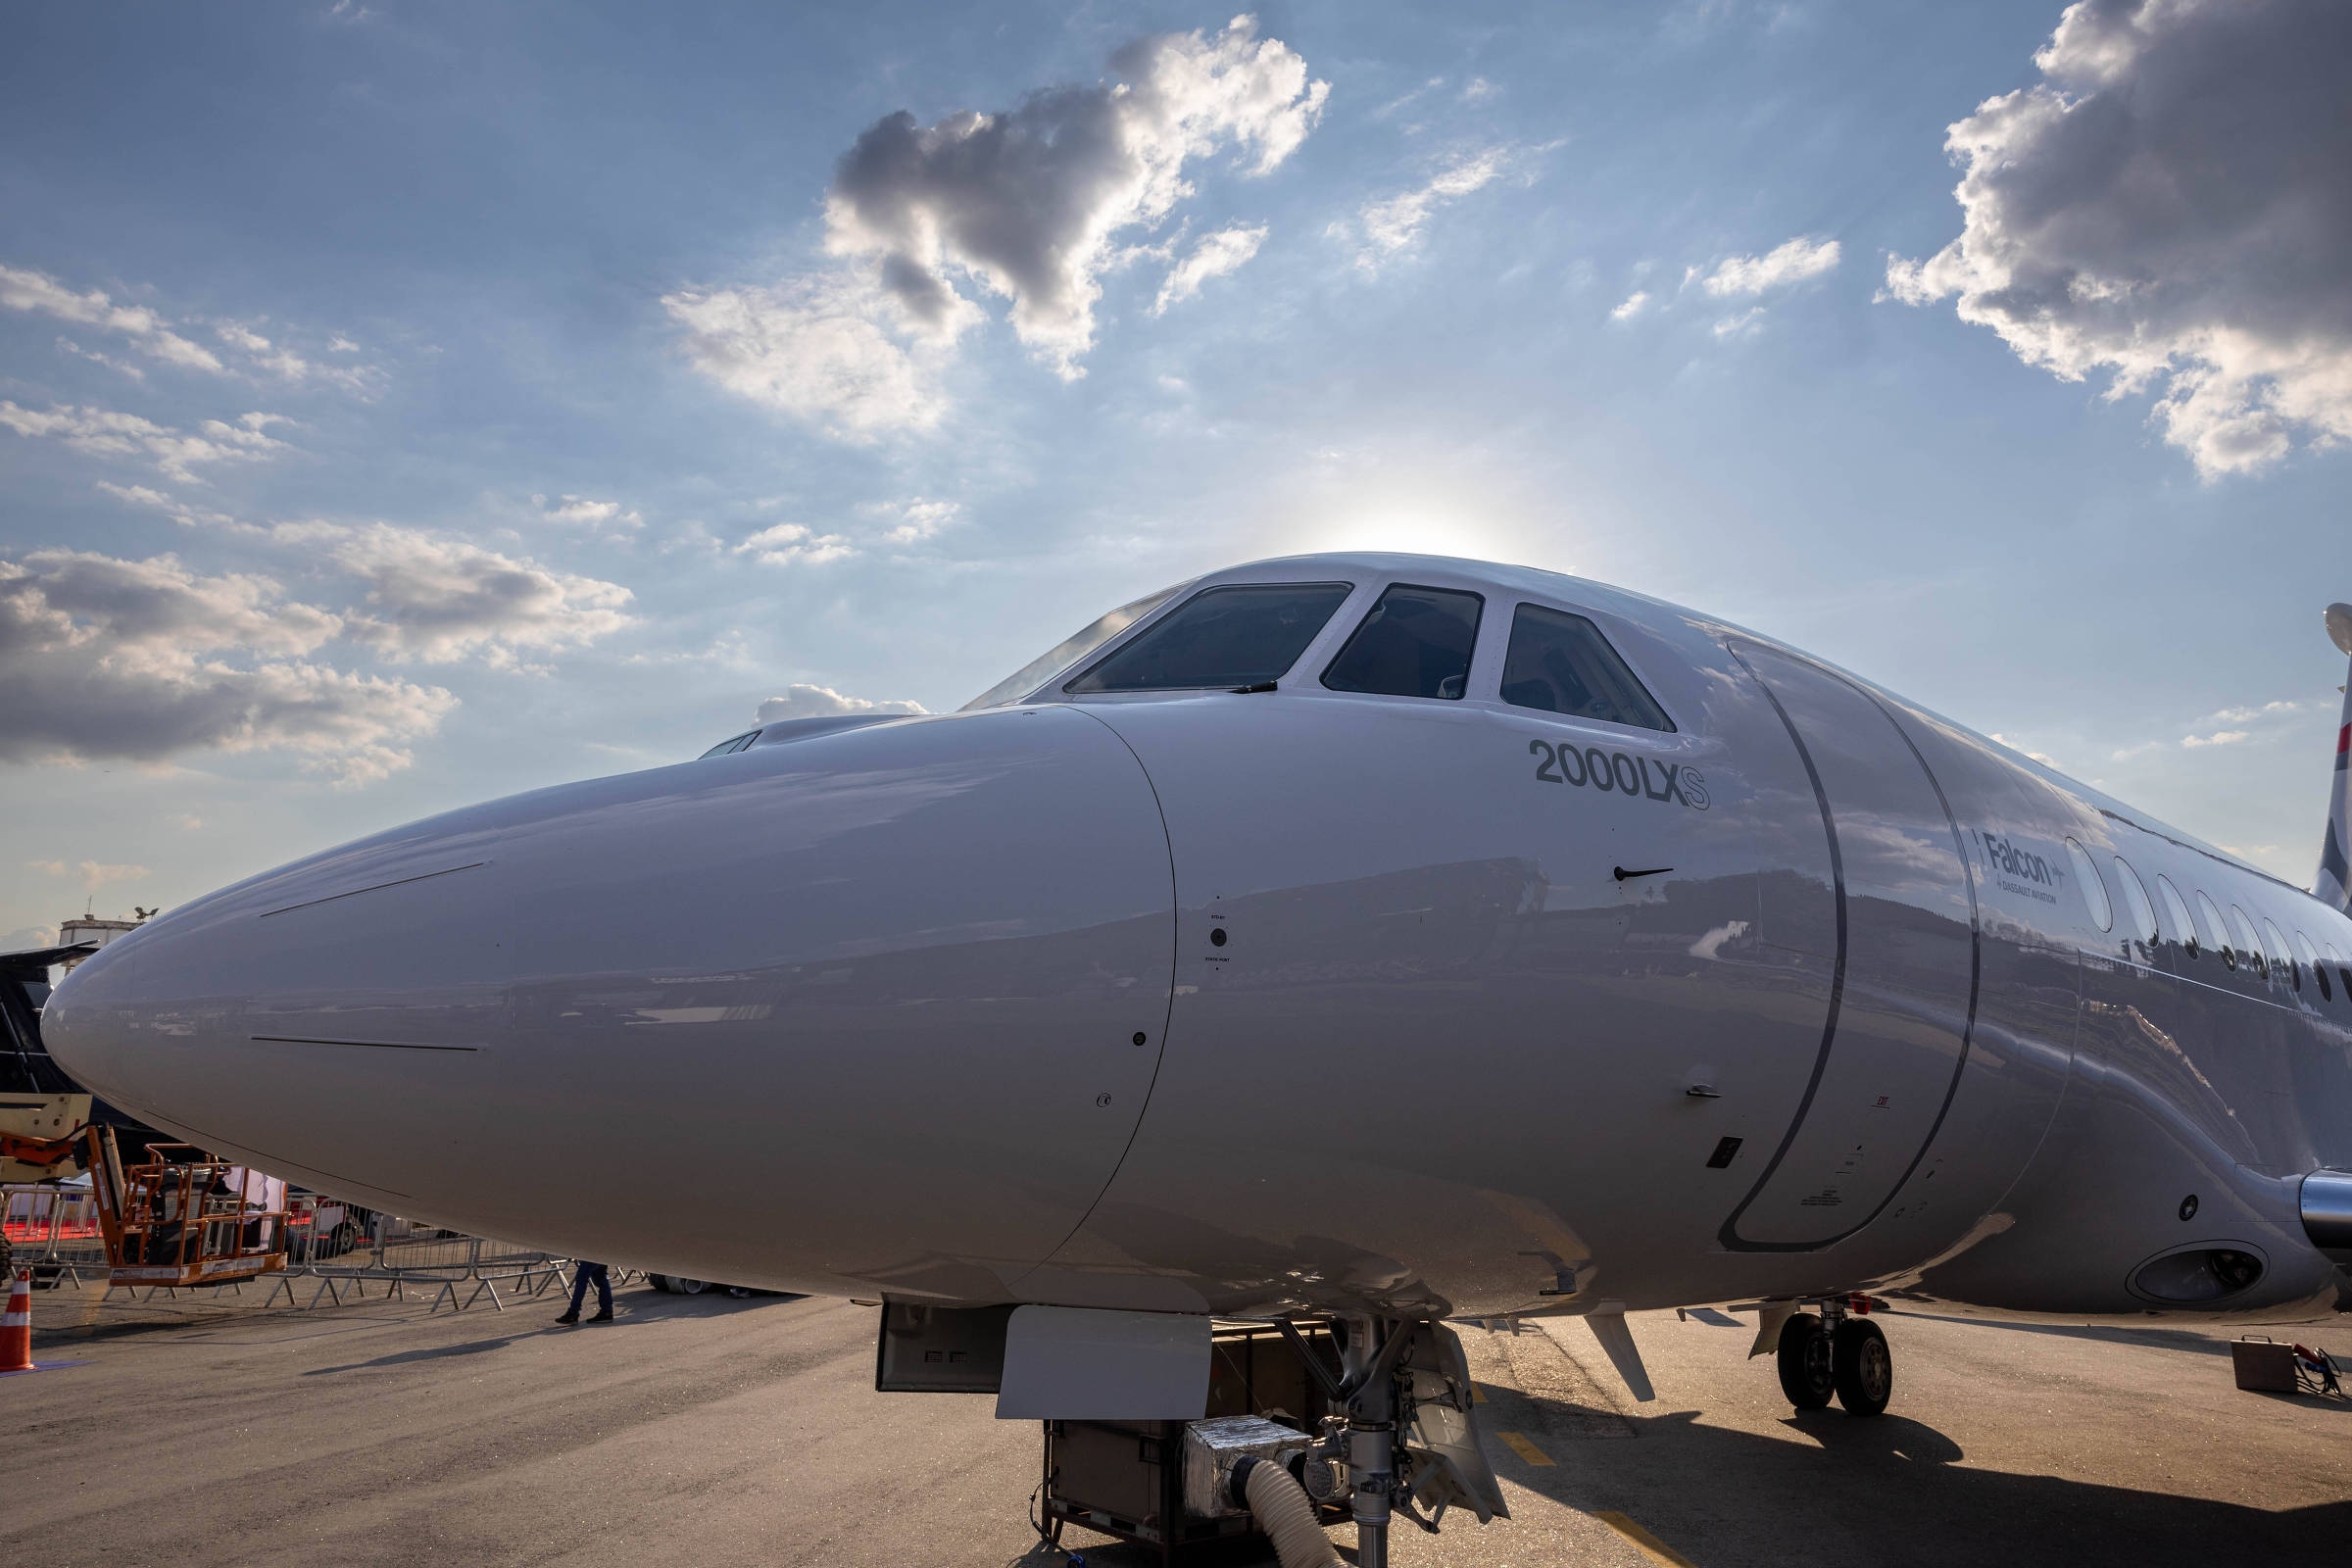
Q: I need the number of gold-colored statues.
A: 0